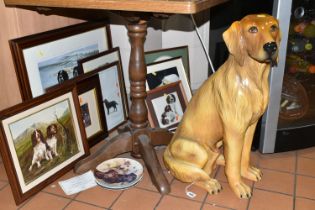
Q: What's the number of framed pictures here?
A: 8